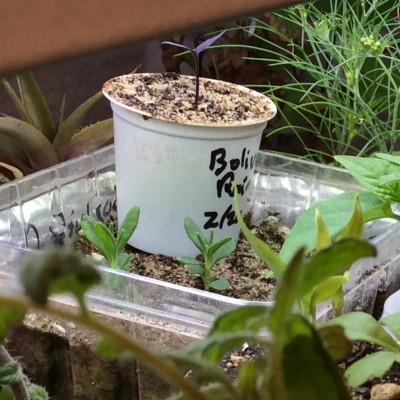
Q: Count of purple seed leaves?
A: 2